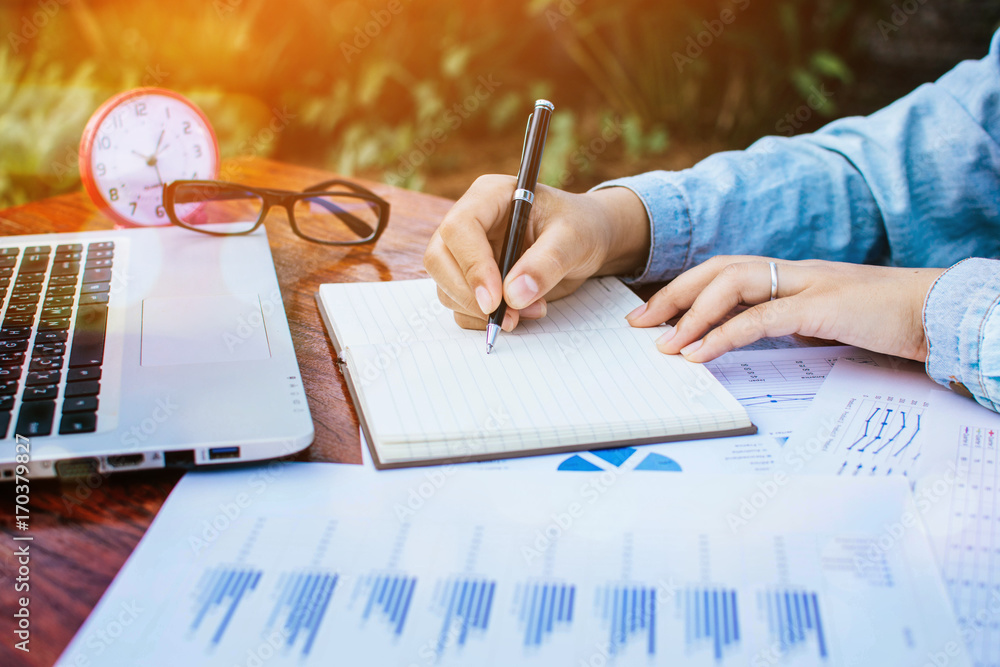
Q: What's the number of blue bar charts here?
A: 8